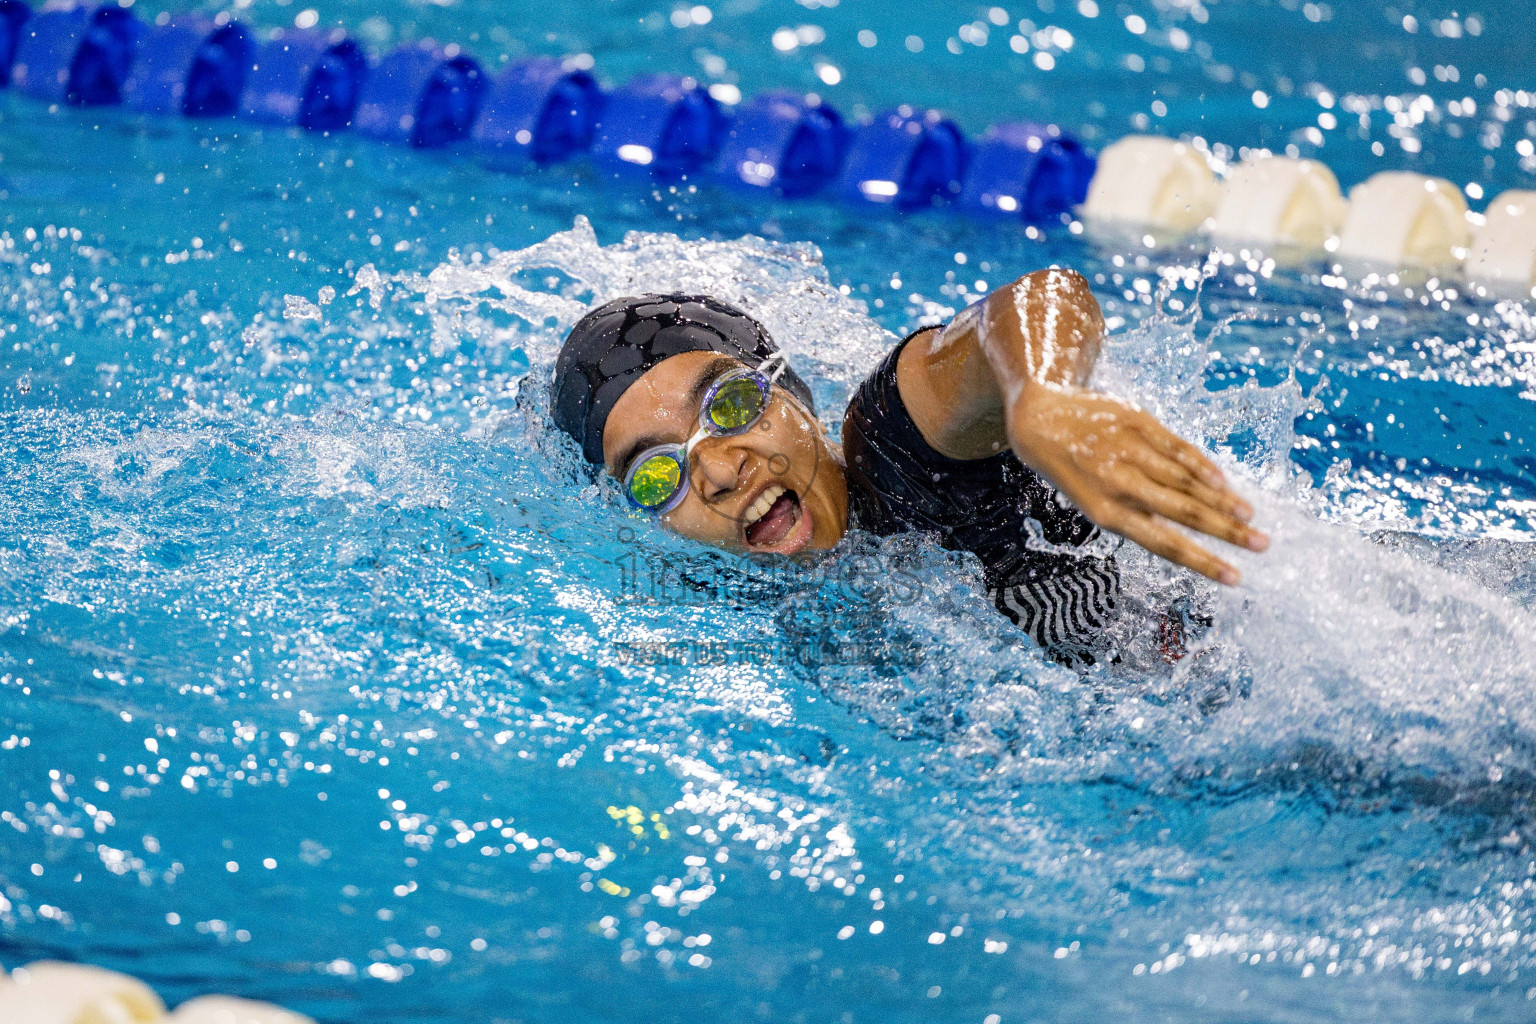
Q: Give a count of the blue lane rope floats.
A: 10